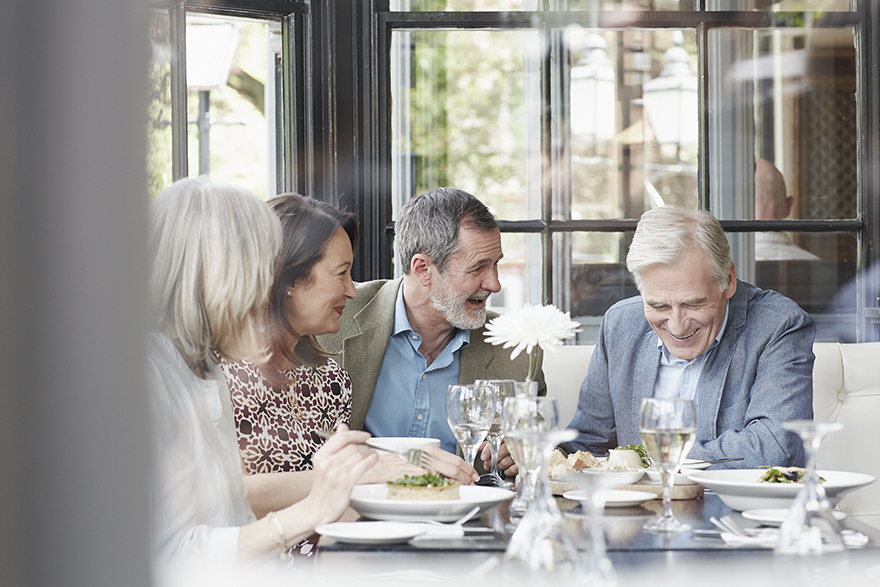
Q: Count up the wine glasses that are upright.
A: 4